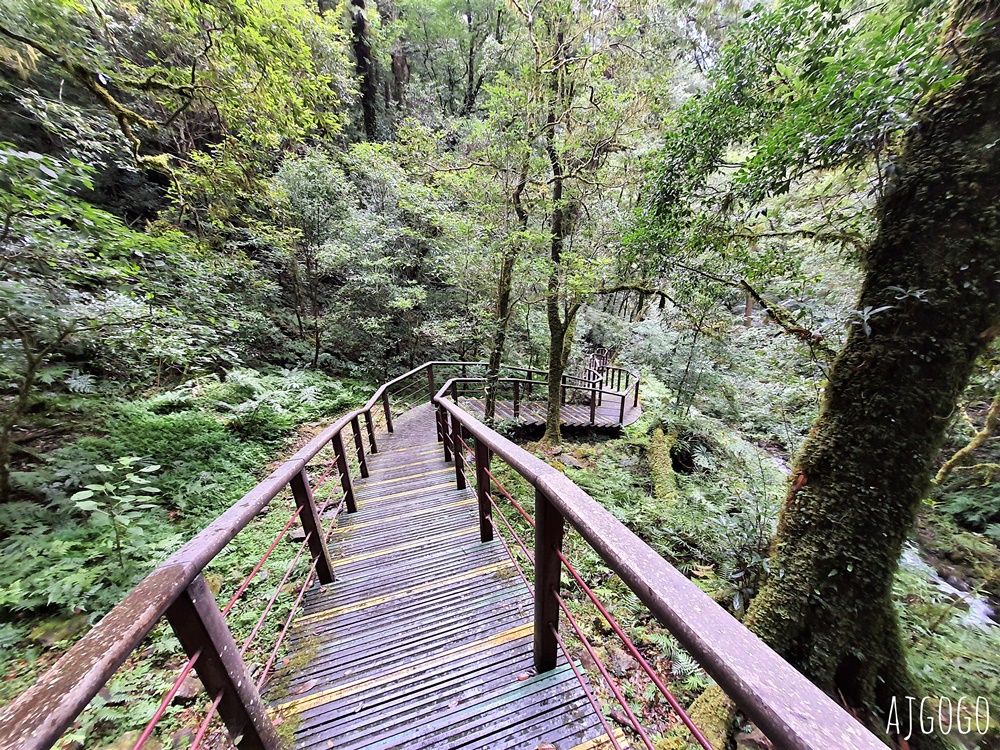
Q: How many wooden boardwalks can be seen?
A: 1